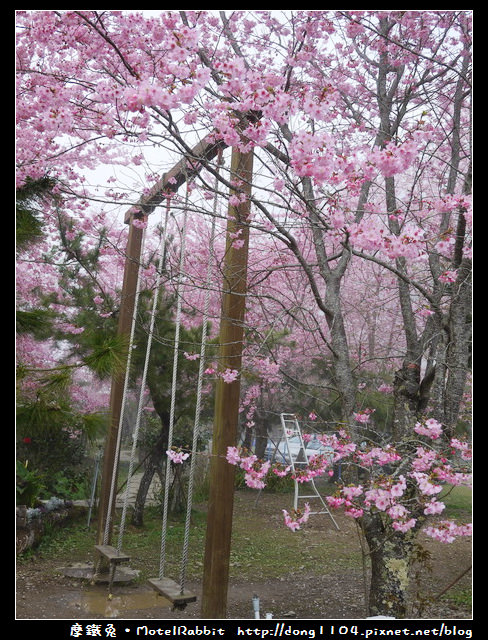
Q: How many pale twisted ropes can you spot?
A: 4